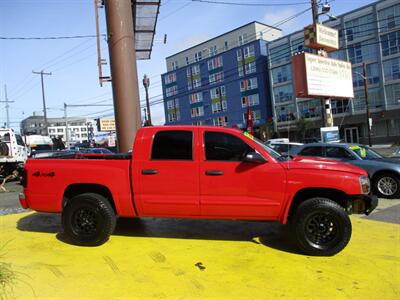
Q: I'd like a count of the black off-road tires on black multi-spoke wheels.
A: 2